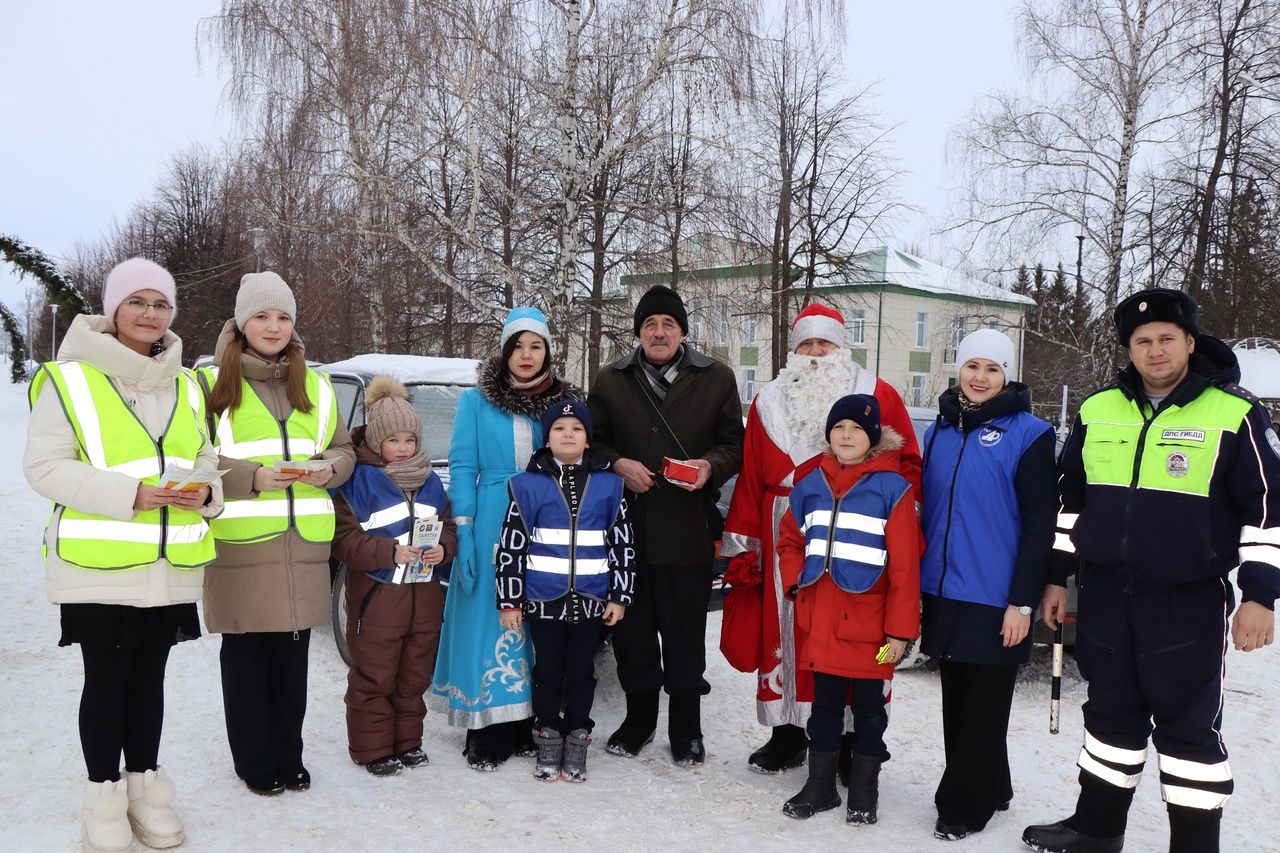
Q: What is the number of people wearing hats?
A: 10